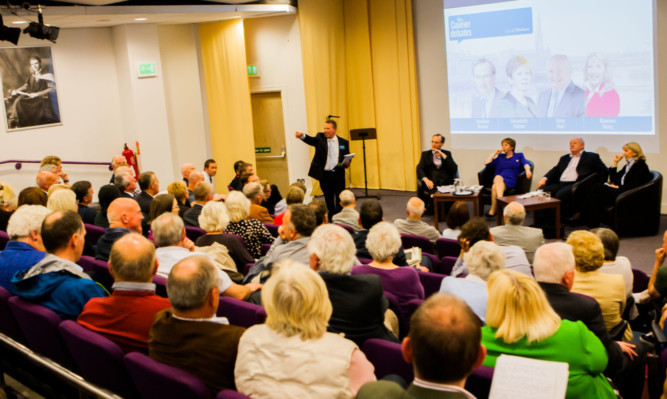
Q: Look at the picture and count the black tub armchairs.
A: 4